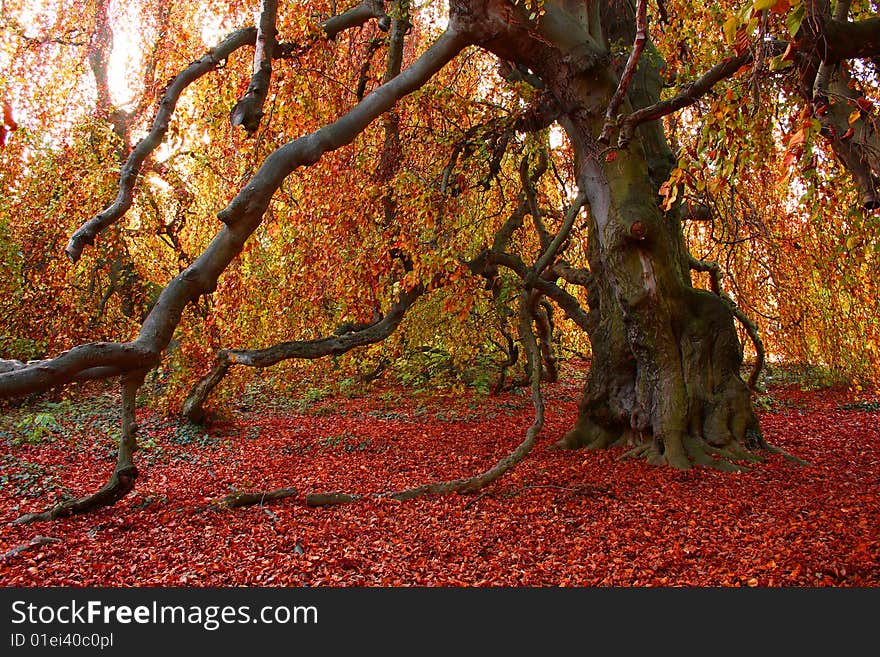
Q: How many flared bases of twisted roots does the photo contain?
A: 1